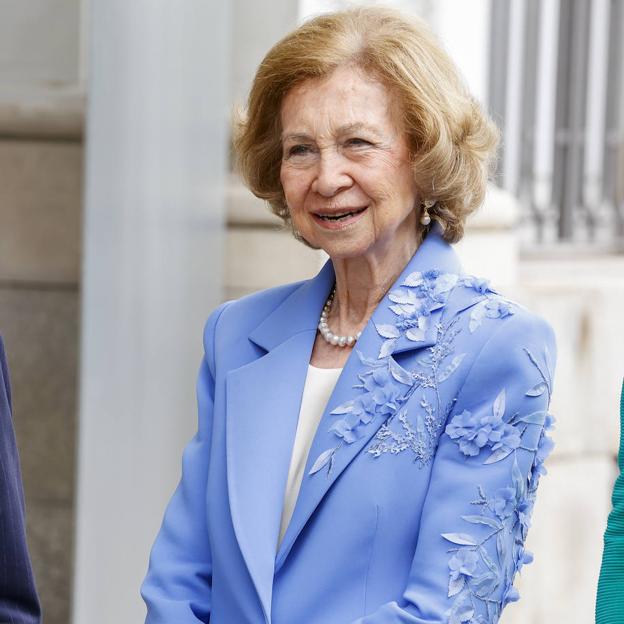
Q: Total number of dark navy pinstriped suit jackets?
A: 1